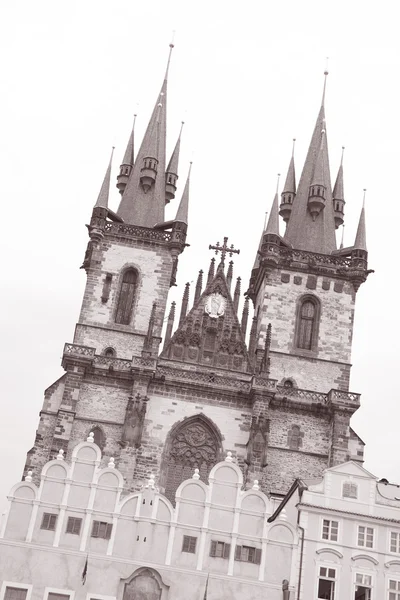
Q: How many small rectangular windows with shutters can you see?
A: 6